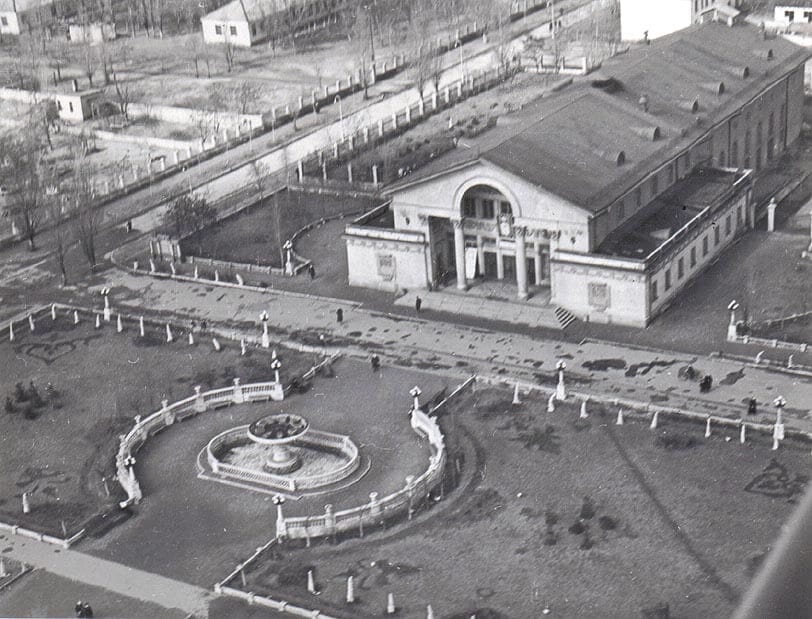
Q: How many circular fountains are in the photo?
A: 1